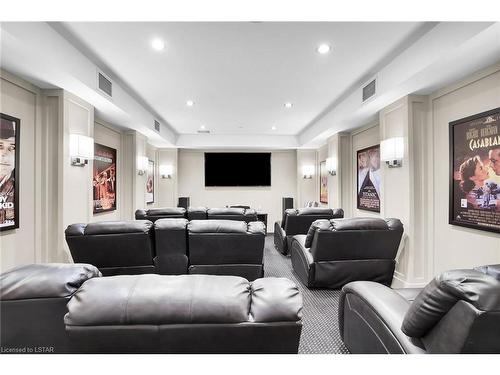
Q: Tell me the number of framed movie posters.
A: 6